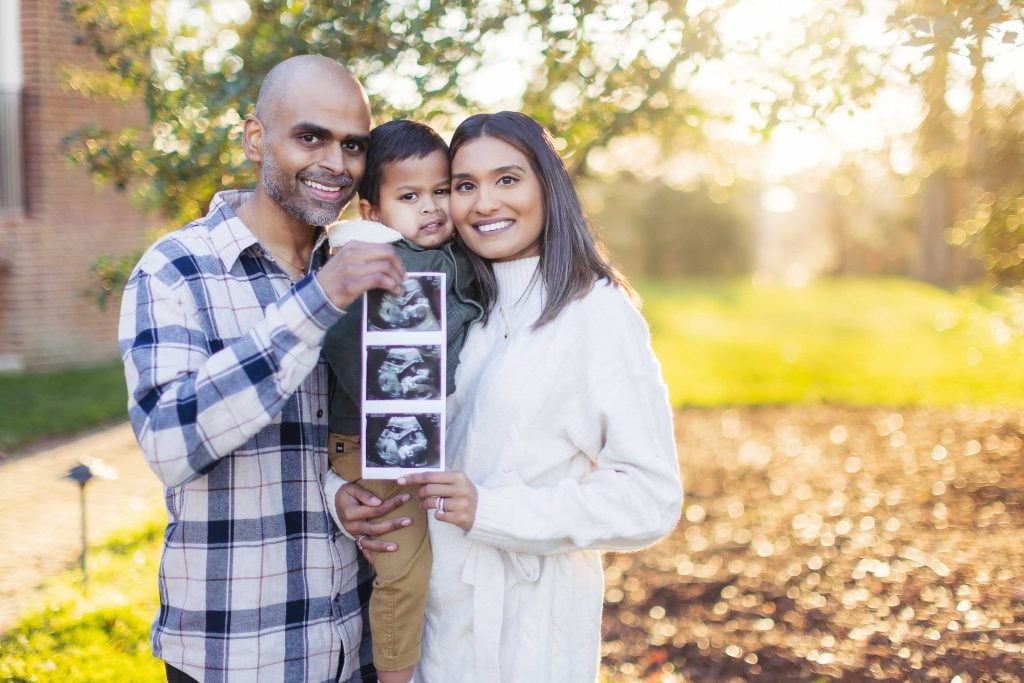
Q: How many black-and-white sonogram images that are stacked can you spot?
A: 3